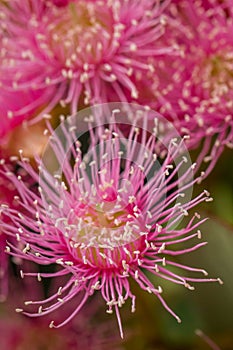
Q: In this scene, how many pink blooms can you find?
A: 3